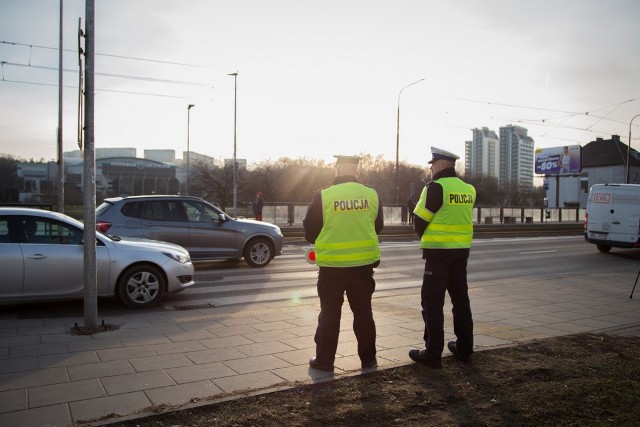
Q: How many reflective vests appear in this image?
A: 2